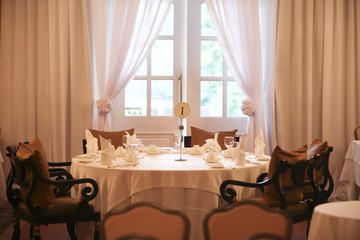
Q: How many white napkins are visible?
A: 6